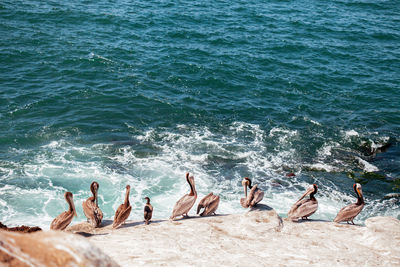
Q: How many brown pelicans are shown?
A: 8